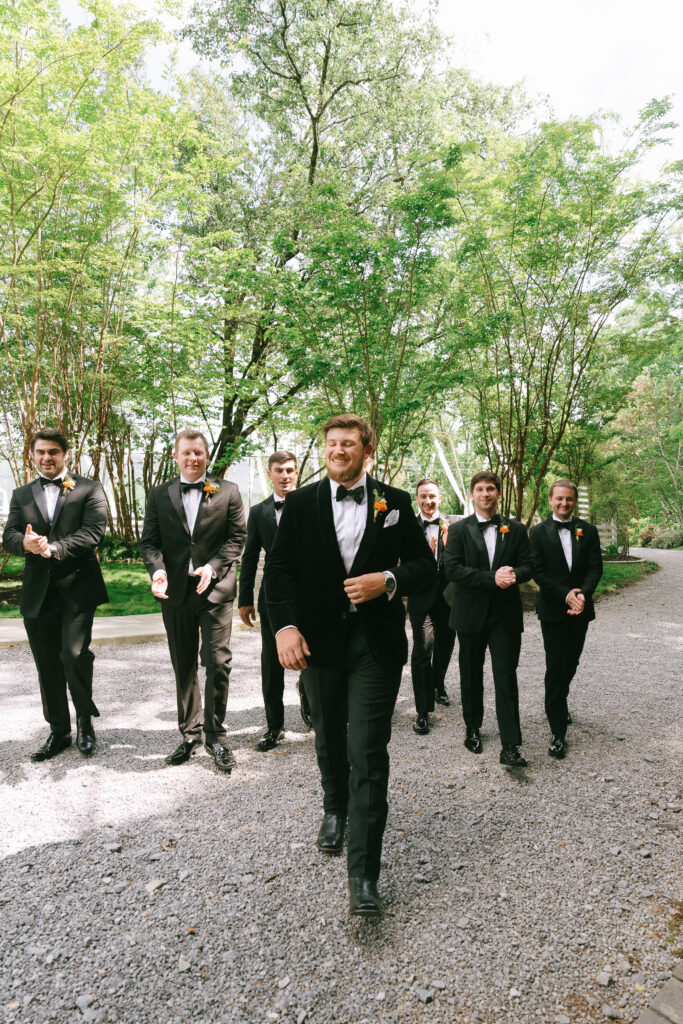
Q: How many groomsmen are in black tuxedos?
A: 6